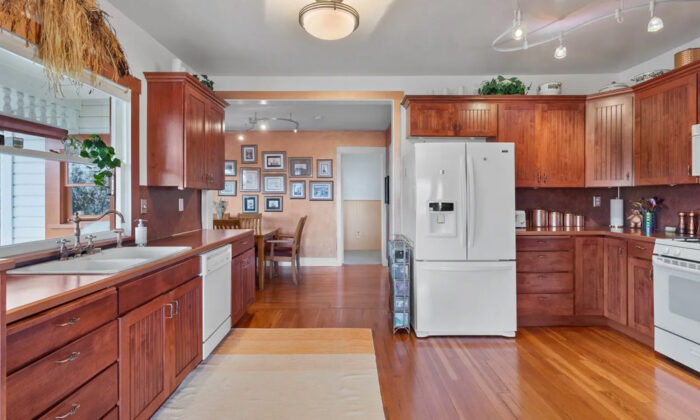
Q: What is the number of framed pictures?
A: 12